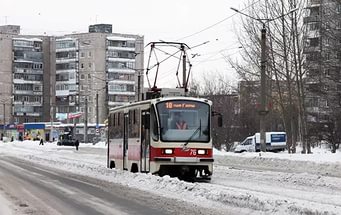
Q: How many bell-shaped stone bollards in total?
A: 0